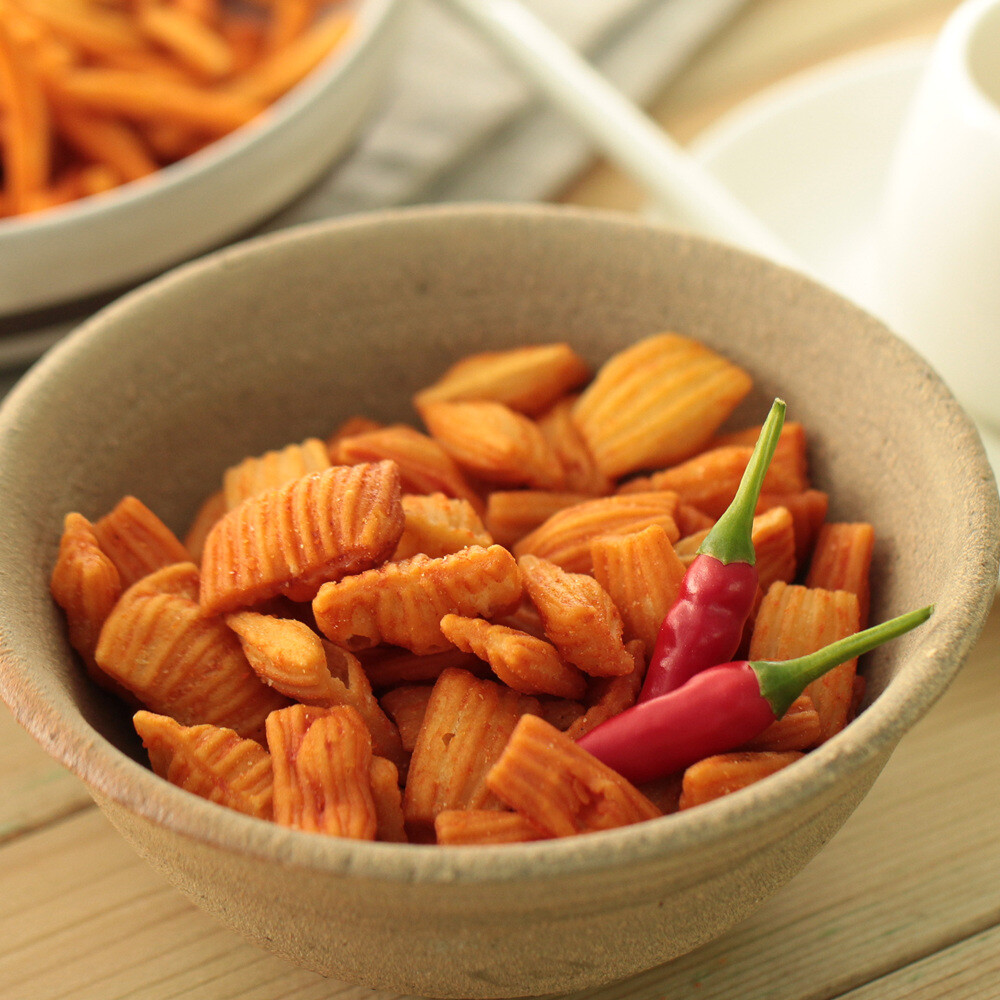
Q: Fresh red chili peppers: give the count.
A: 2